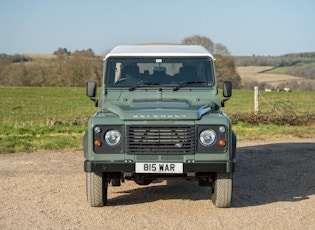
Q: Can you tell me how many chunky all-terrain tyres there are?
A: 2